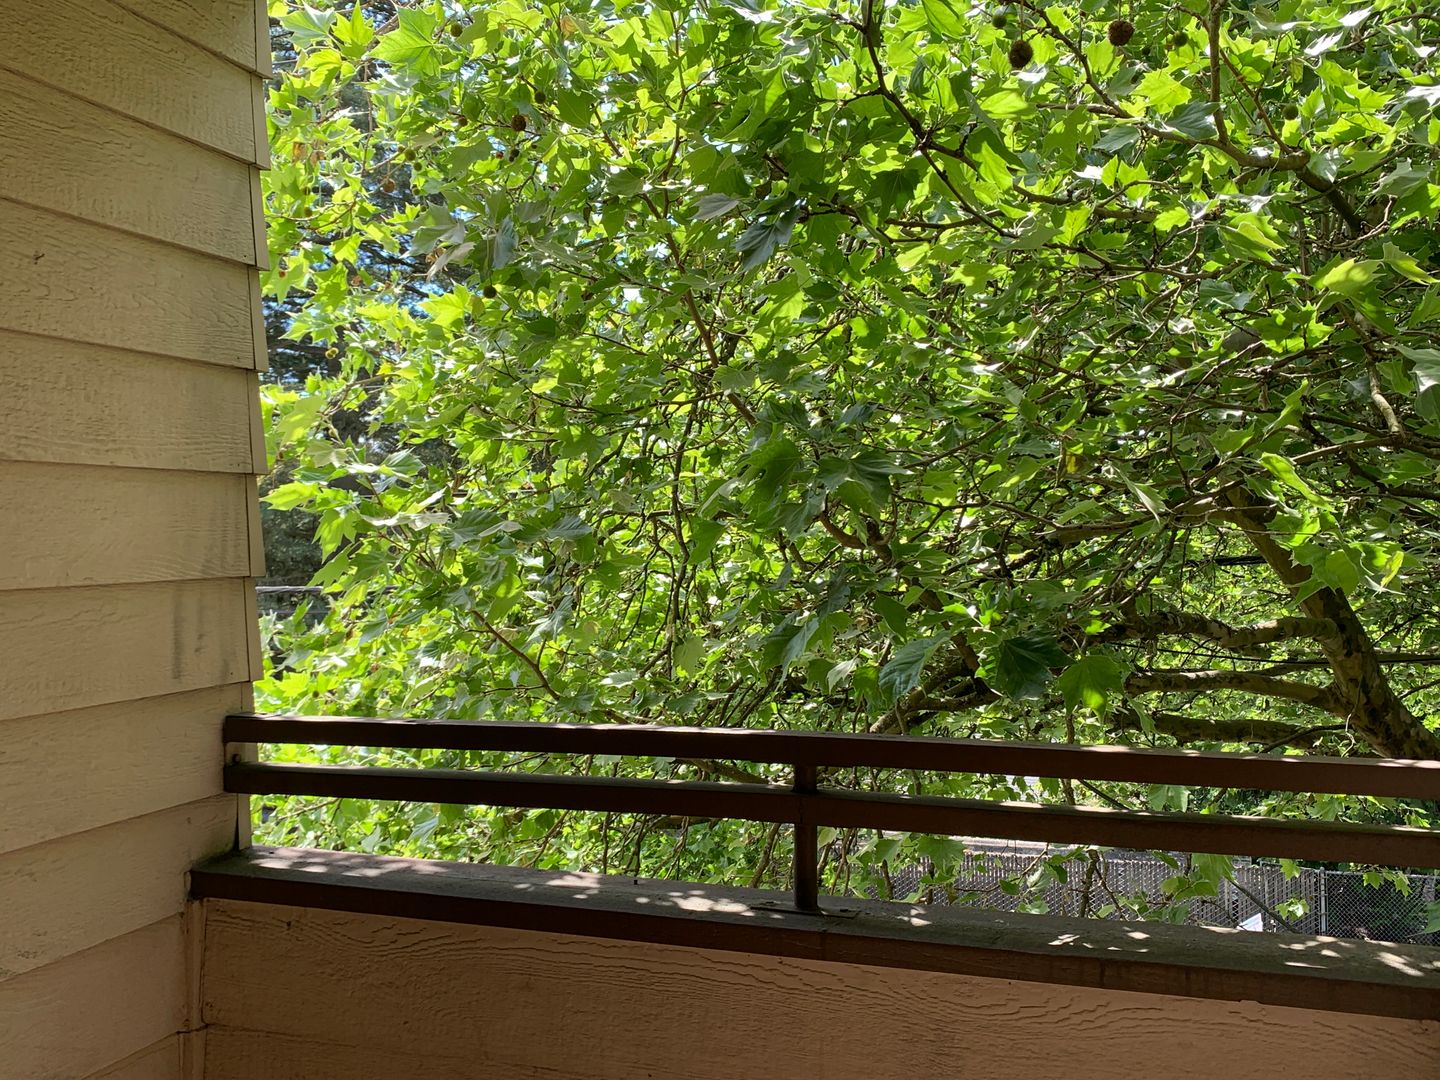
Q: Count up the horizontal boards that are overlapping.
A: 11